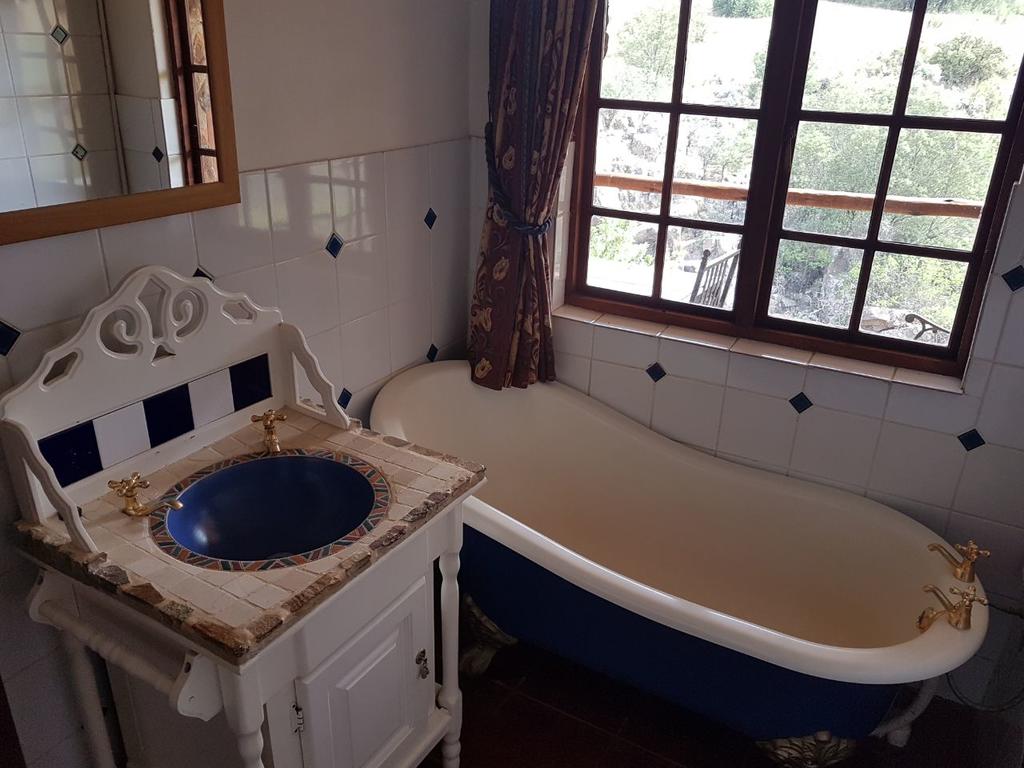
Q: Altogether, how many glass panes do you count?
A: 12